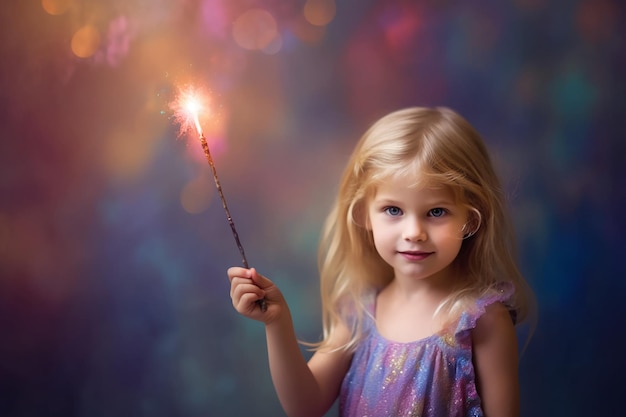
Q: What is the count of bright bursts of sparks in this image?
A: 1